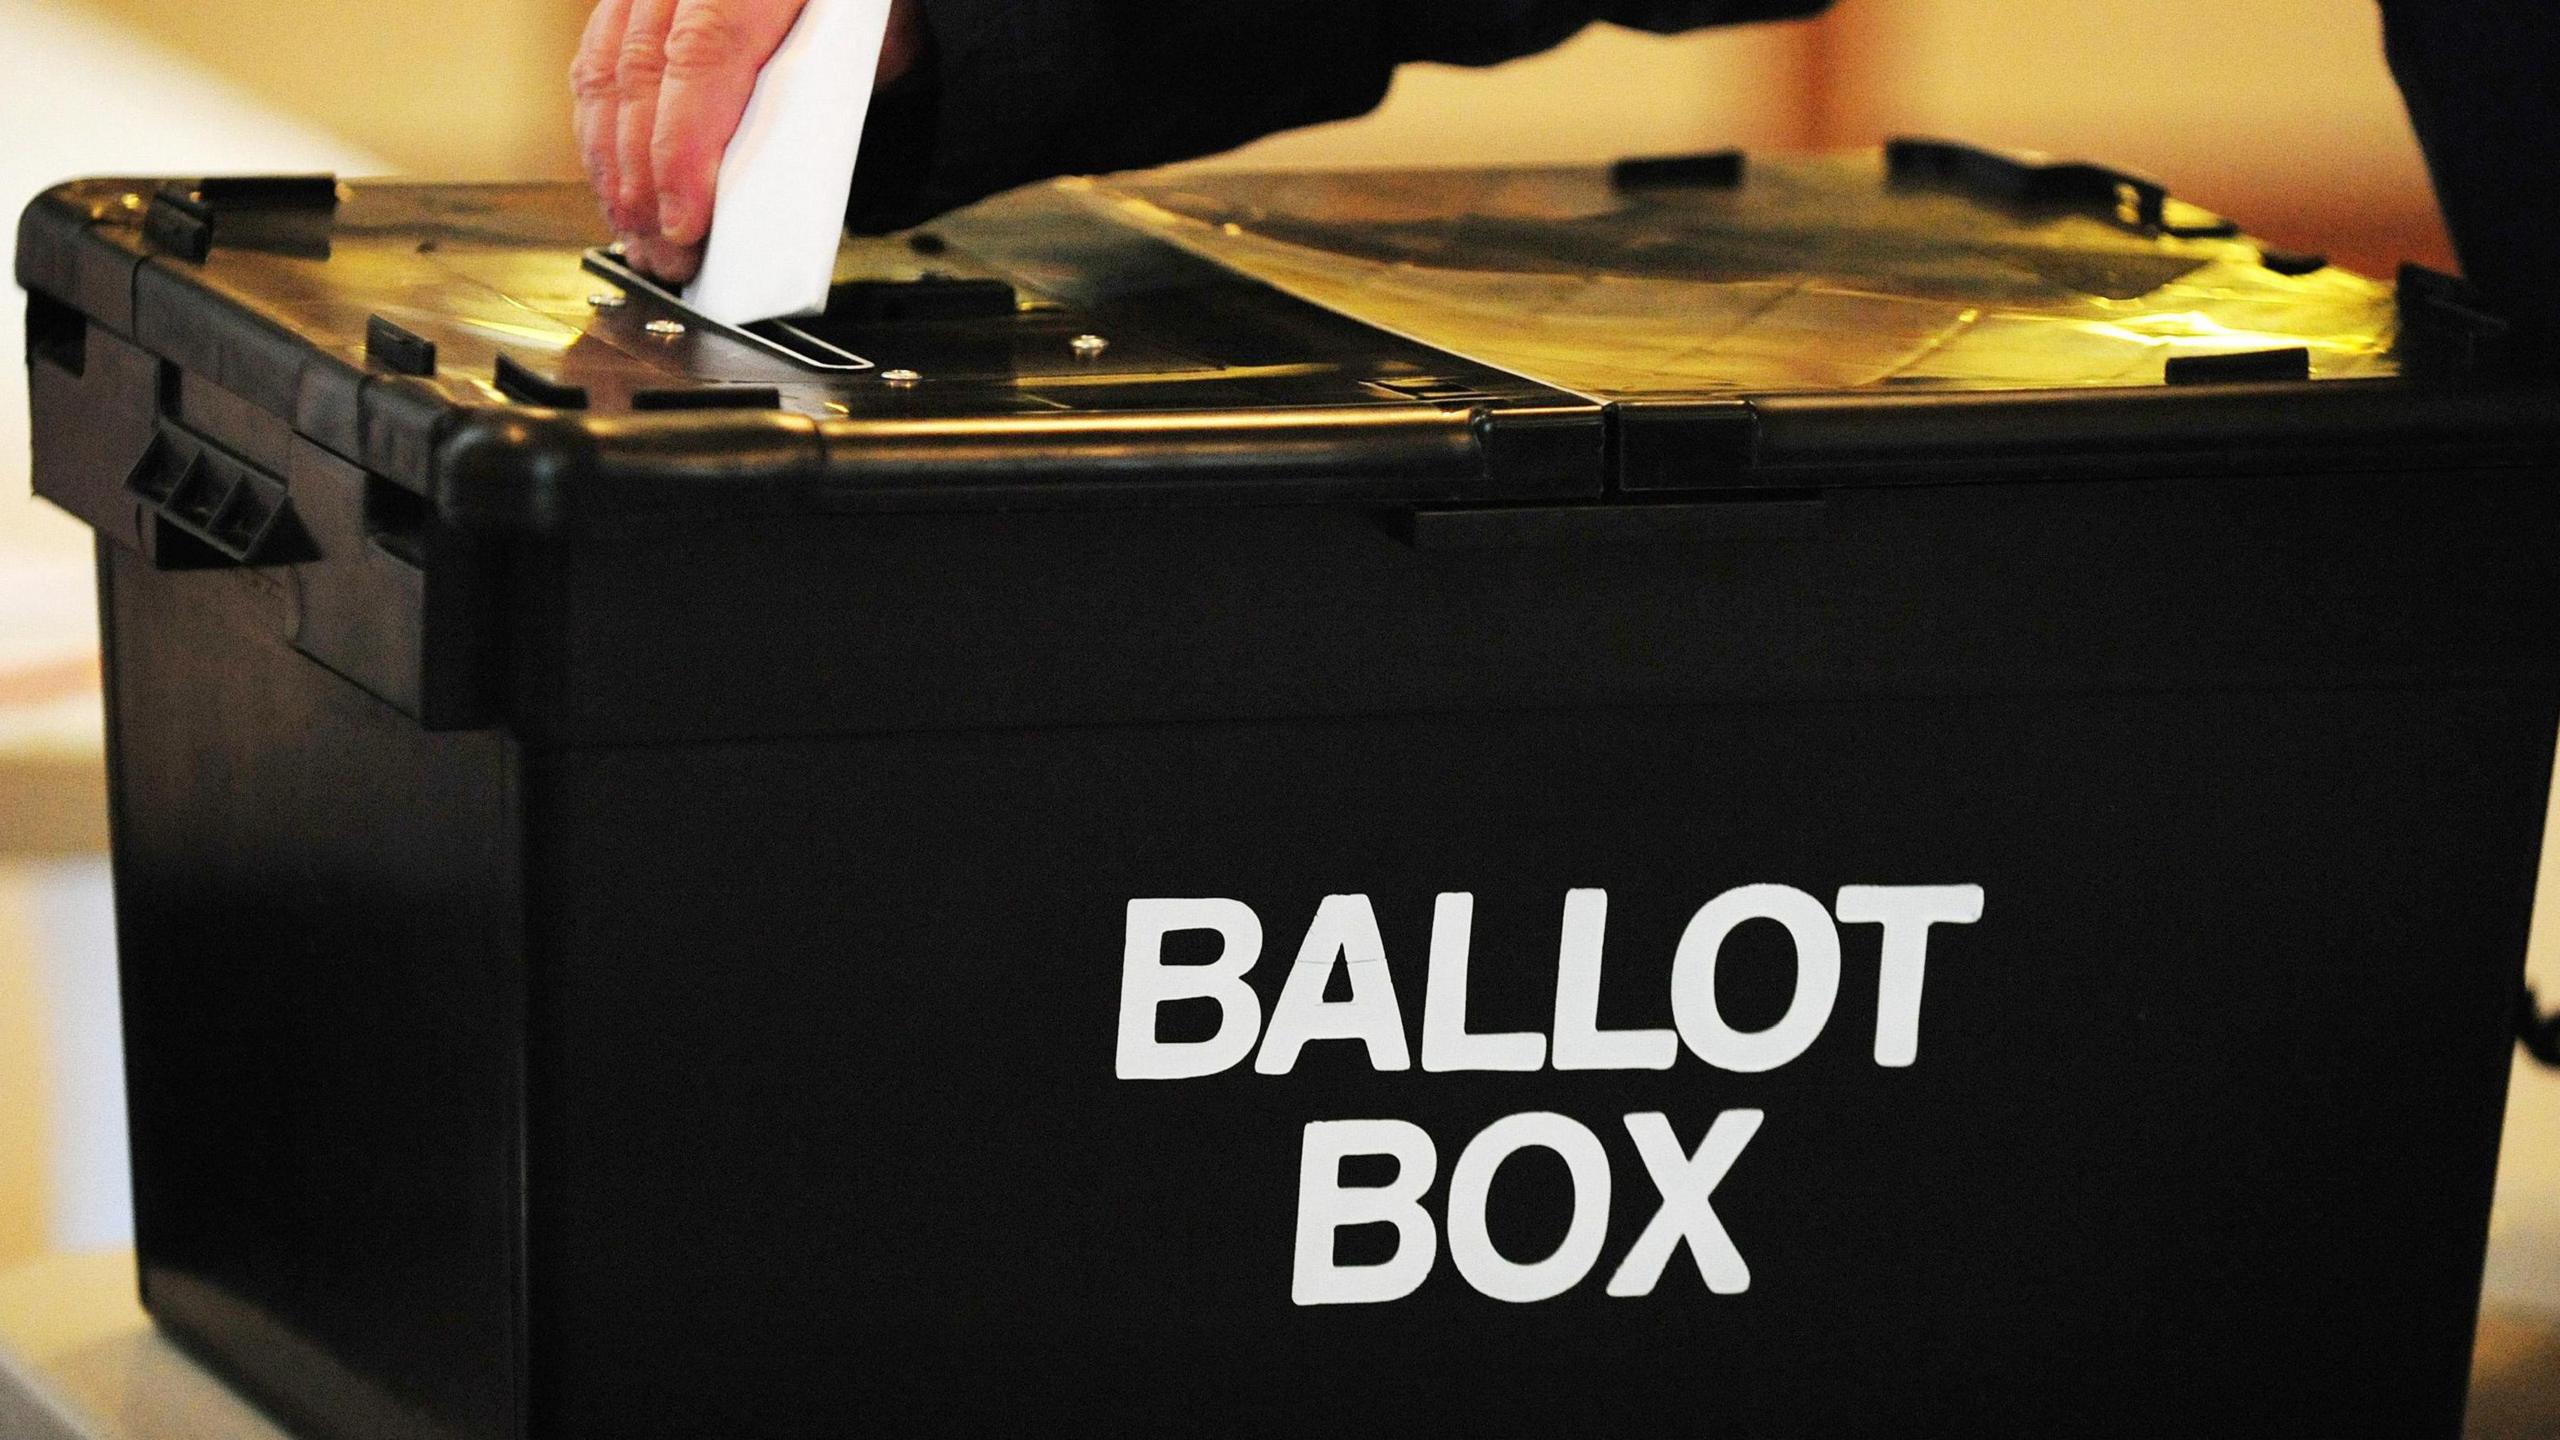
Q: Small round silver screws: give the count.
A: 4